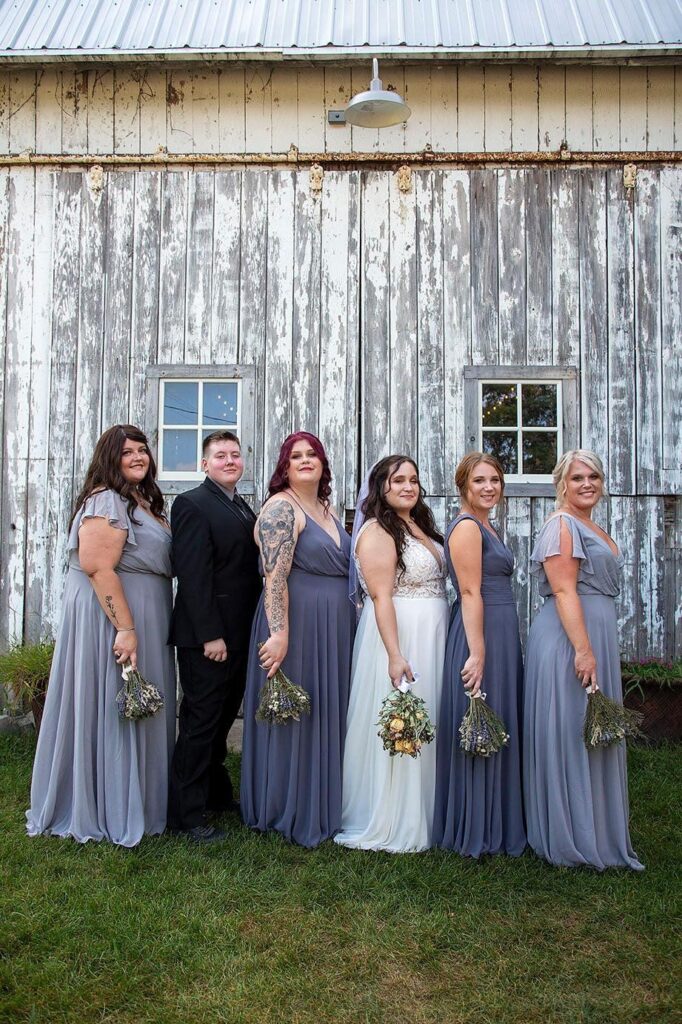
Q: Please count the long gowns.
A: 5